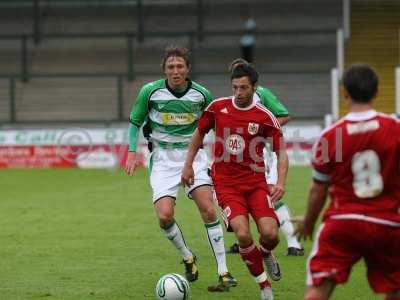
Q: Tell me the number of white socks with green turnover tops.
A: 3